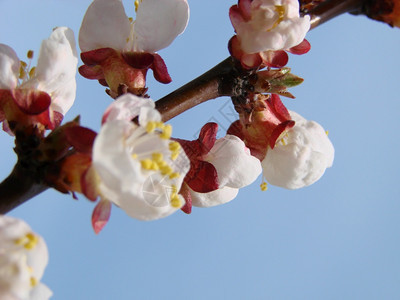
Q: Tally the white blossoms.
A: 7